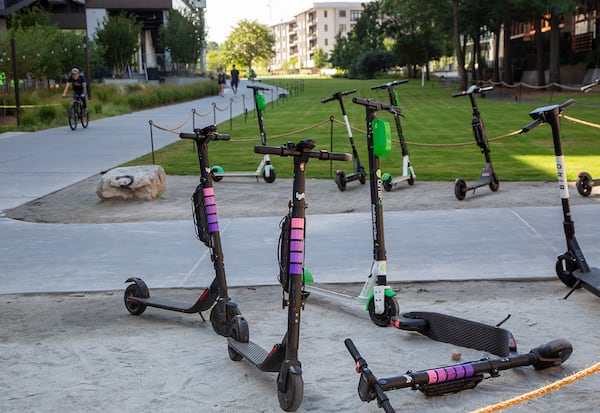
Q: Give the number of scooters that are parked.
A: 10